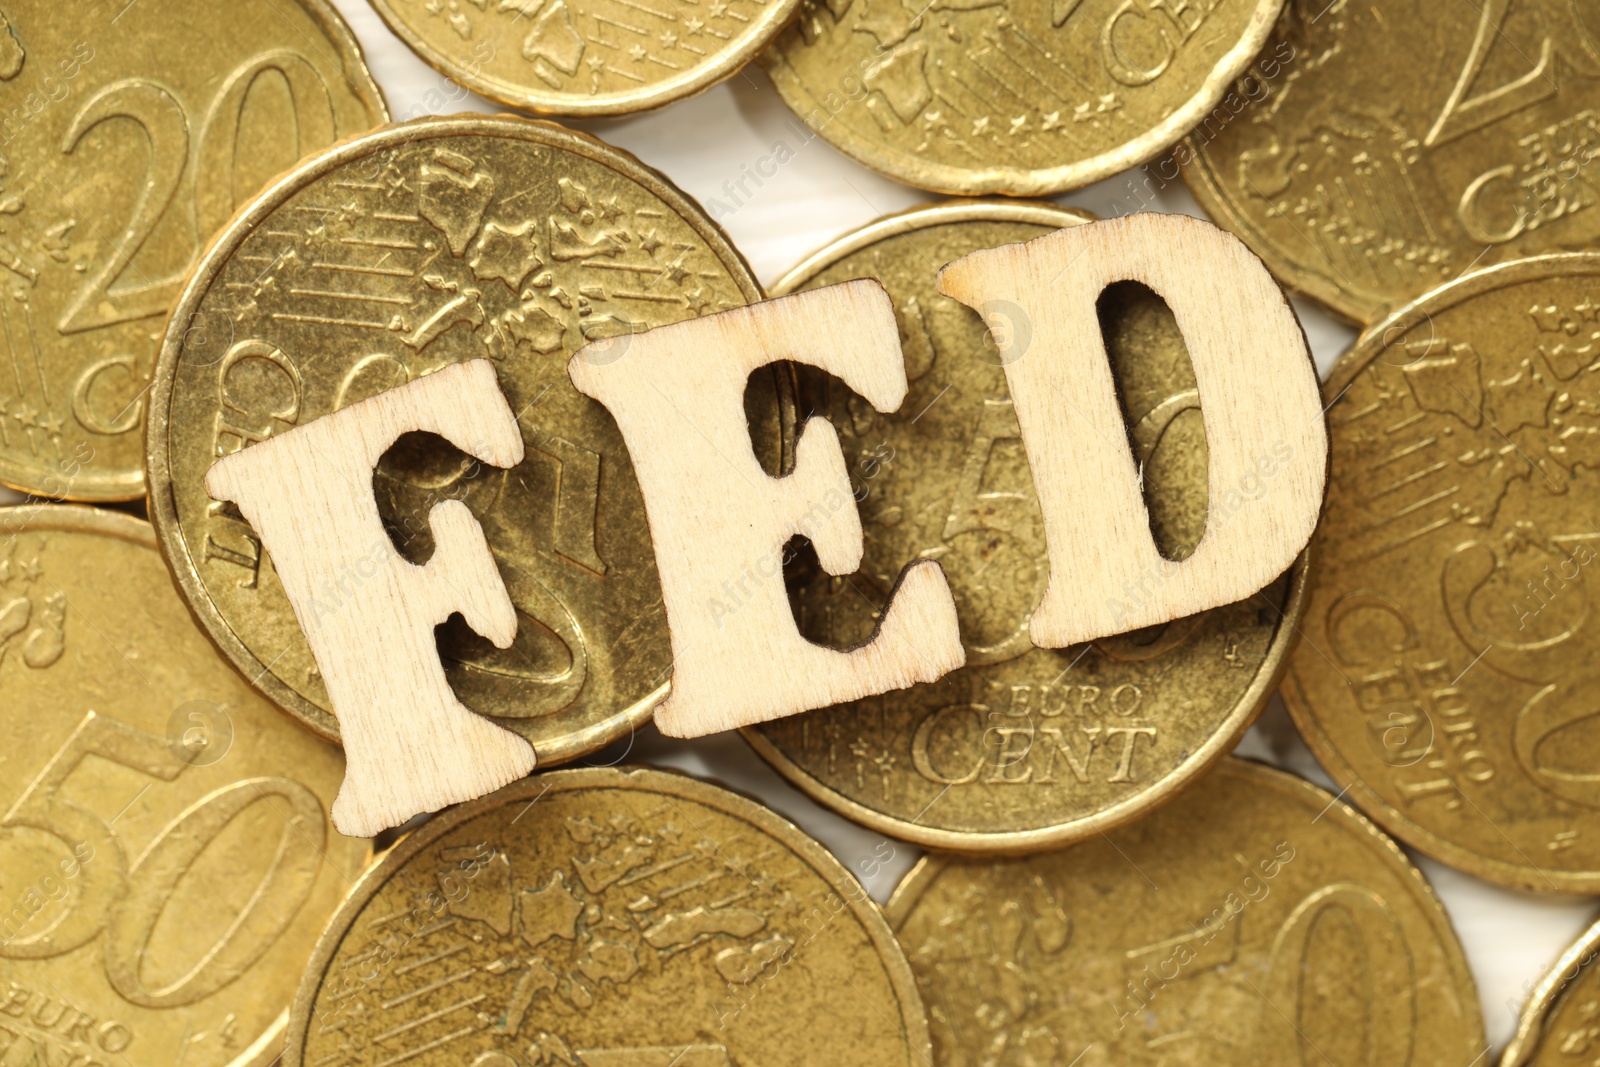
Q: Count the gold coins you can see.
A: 11